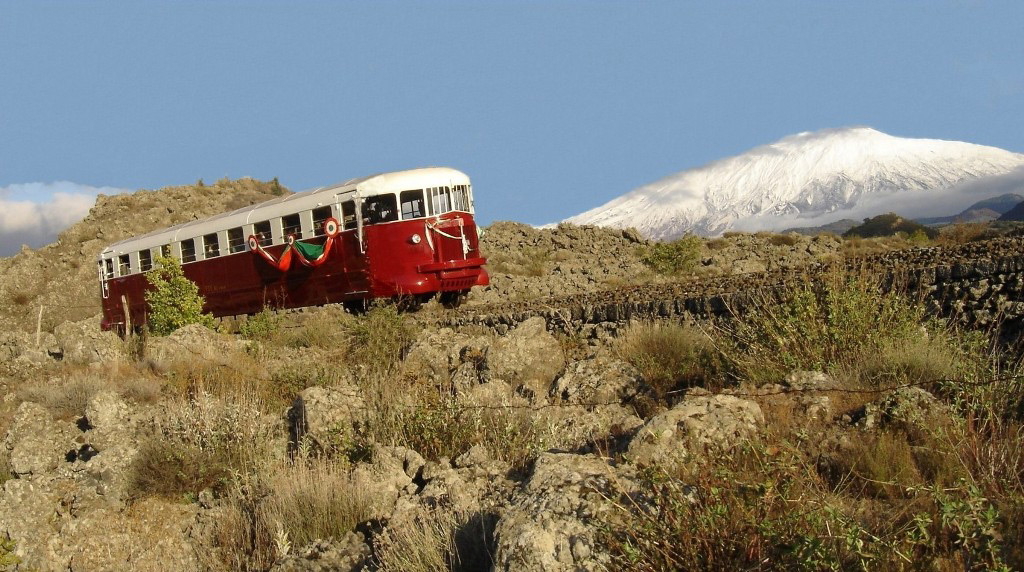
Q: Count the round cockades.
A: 3